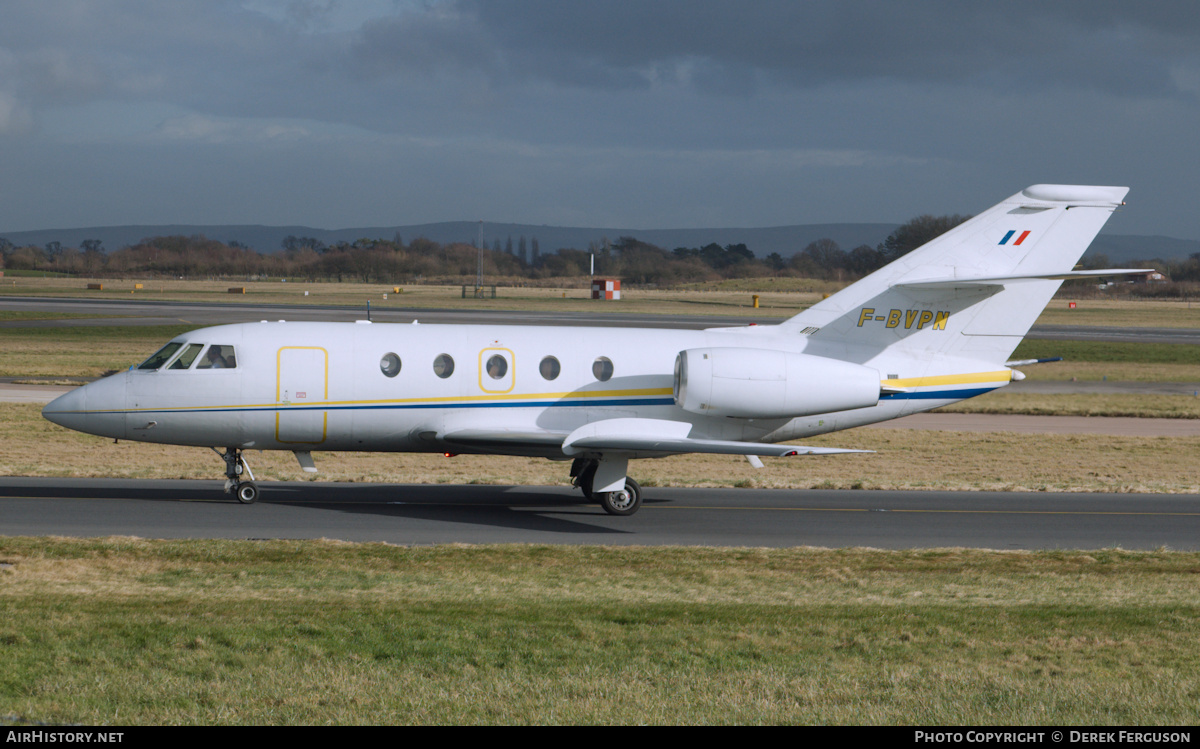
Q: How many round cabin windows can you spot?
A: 5